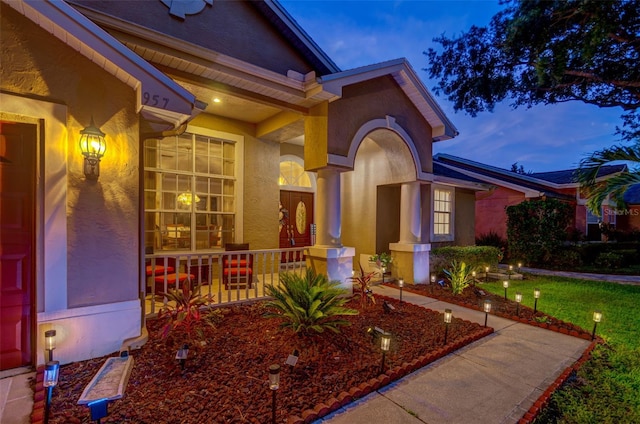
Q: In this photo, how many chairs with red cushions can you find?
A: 2